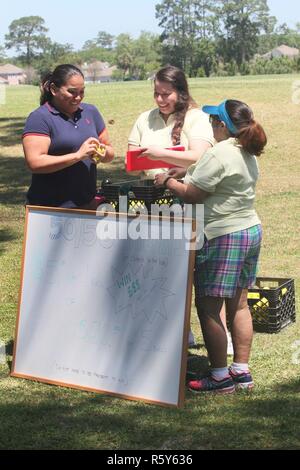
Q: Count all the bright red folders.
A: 1